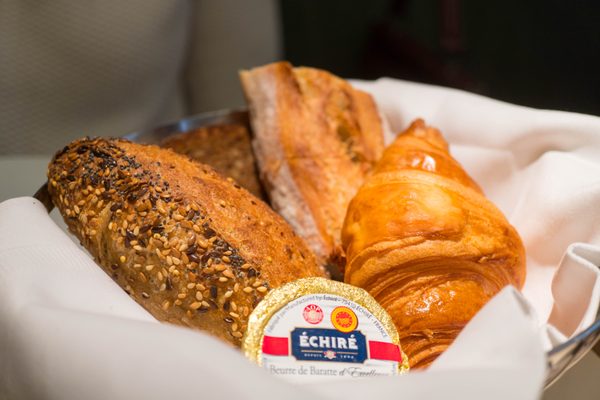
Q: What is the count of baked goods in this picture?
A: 4